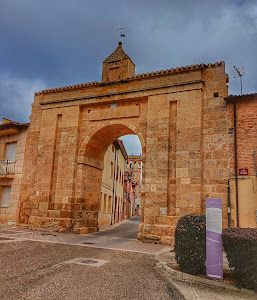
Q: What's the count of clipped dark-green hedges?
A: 2